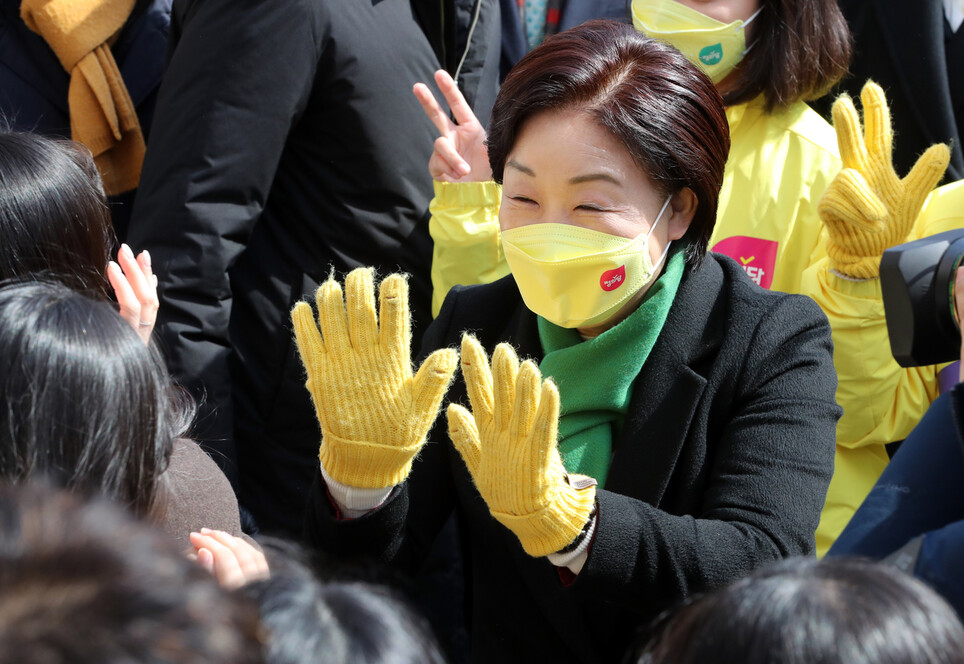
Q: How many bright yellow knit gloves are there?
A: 3